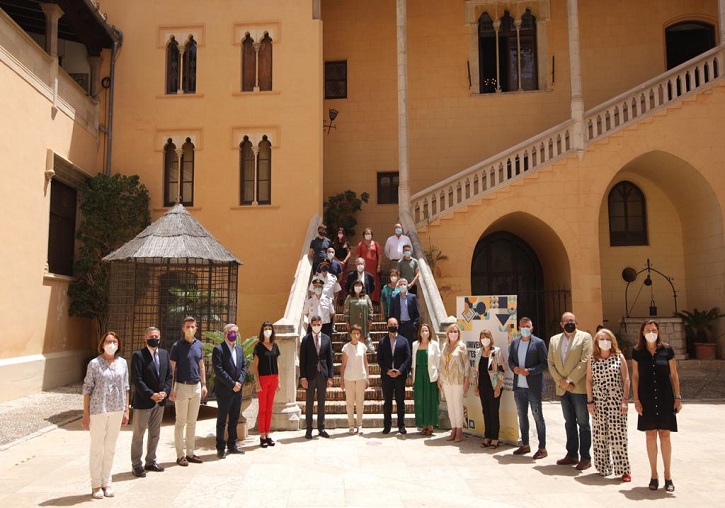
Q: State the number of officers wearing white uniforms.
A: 2